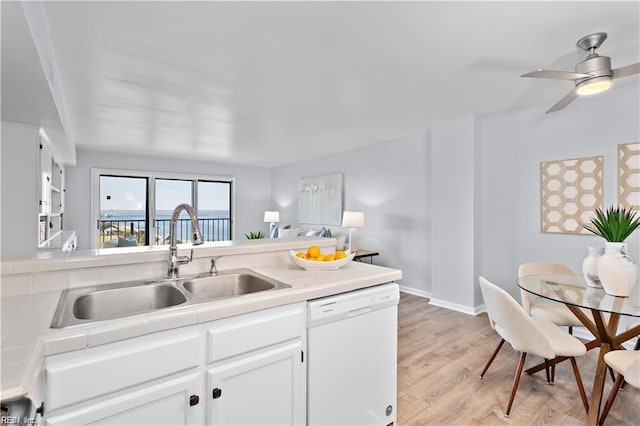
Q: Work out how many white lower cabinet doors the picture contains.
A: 2